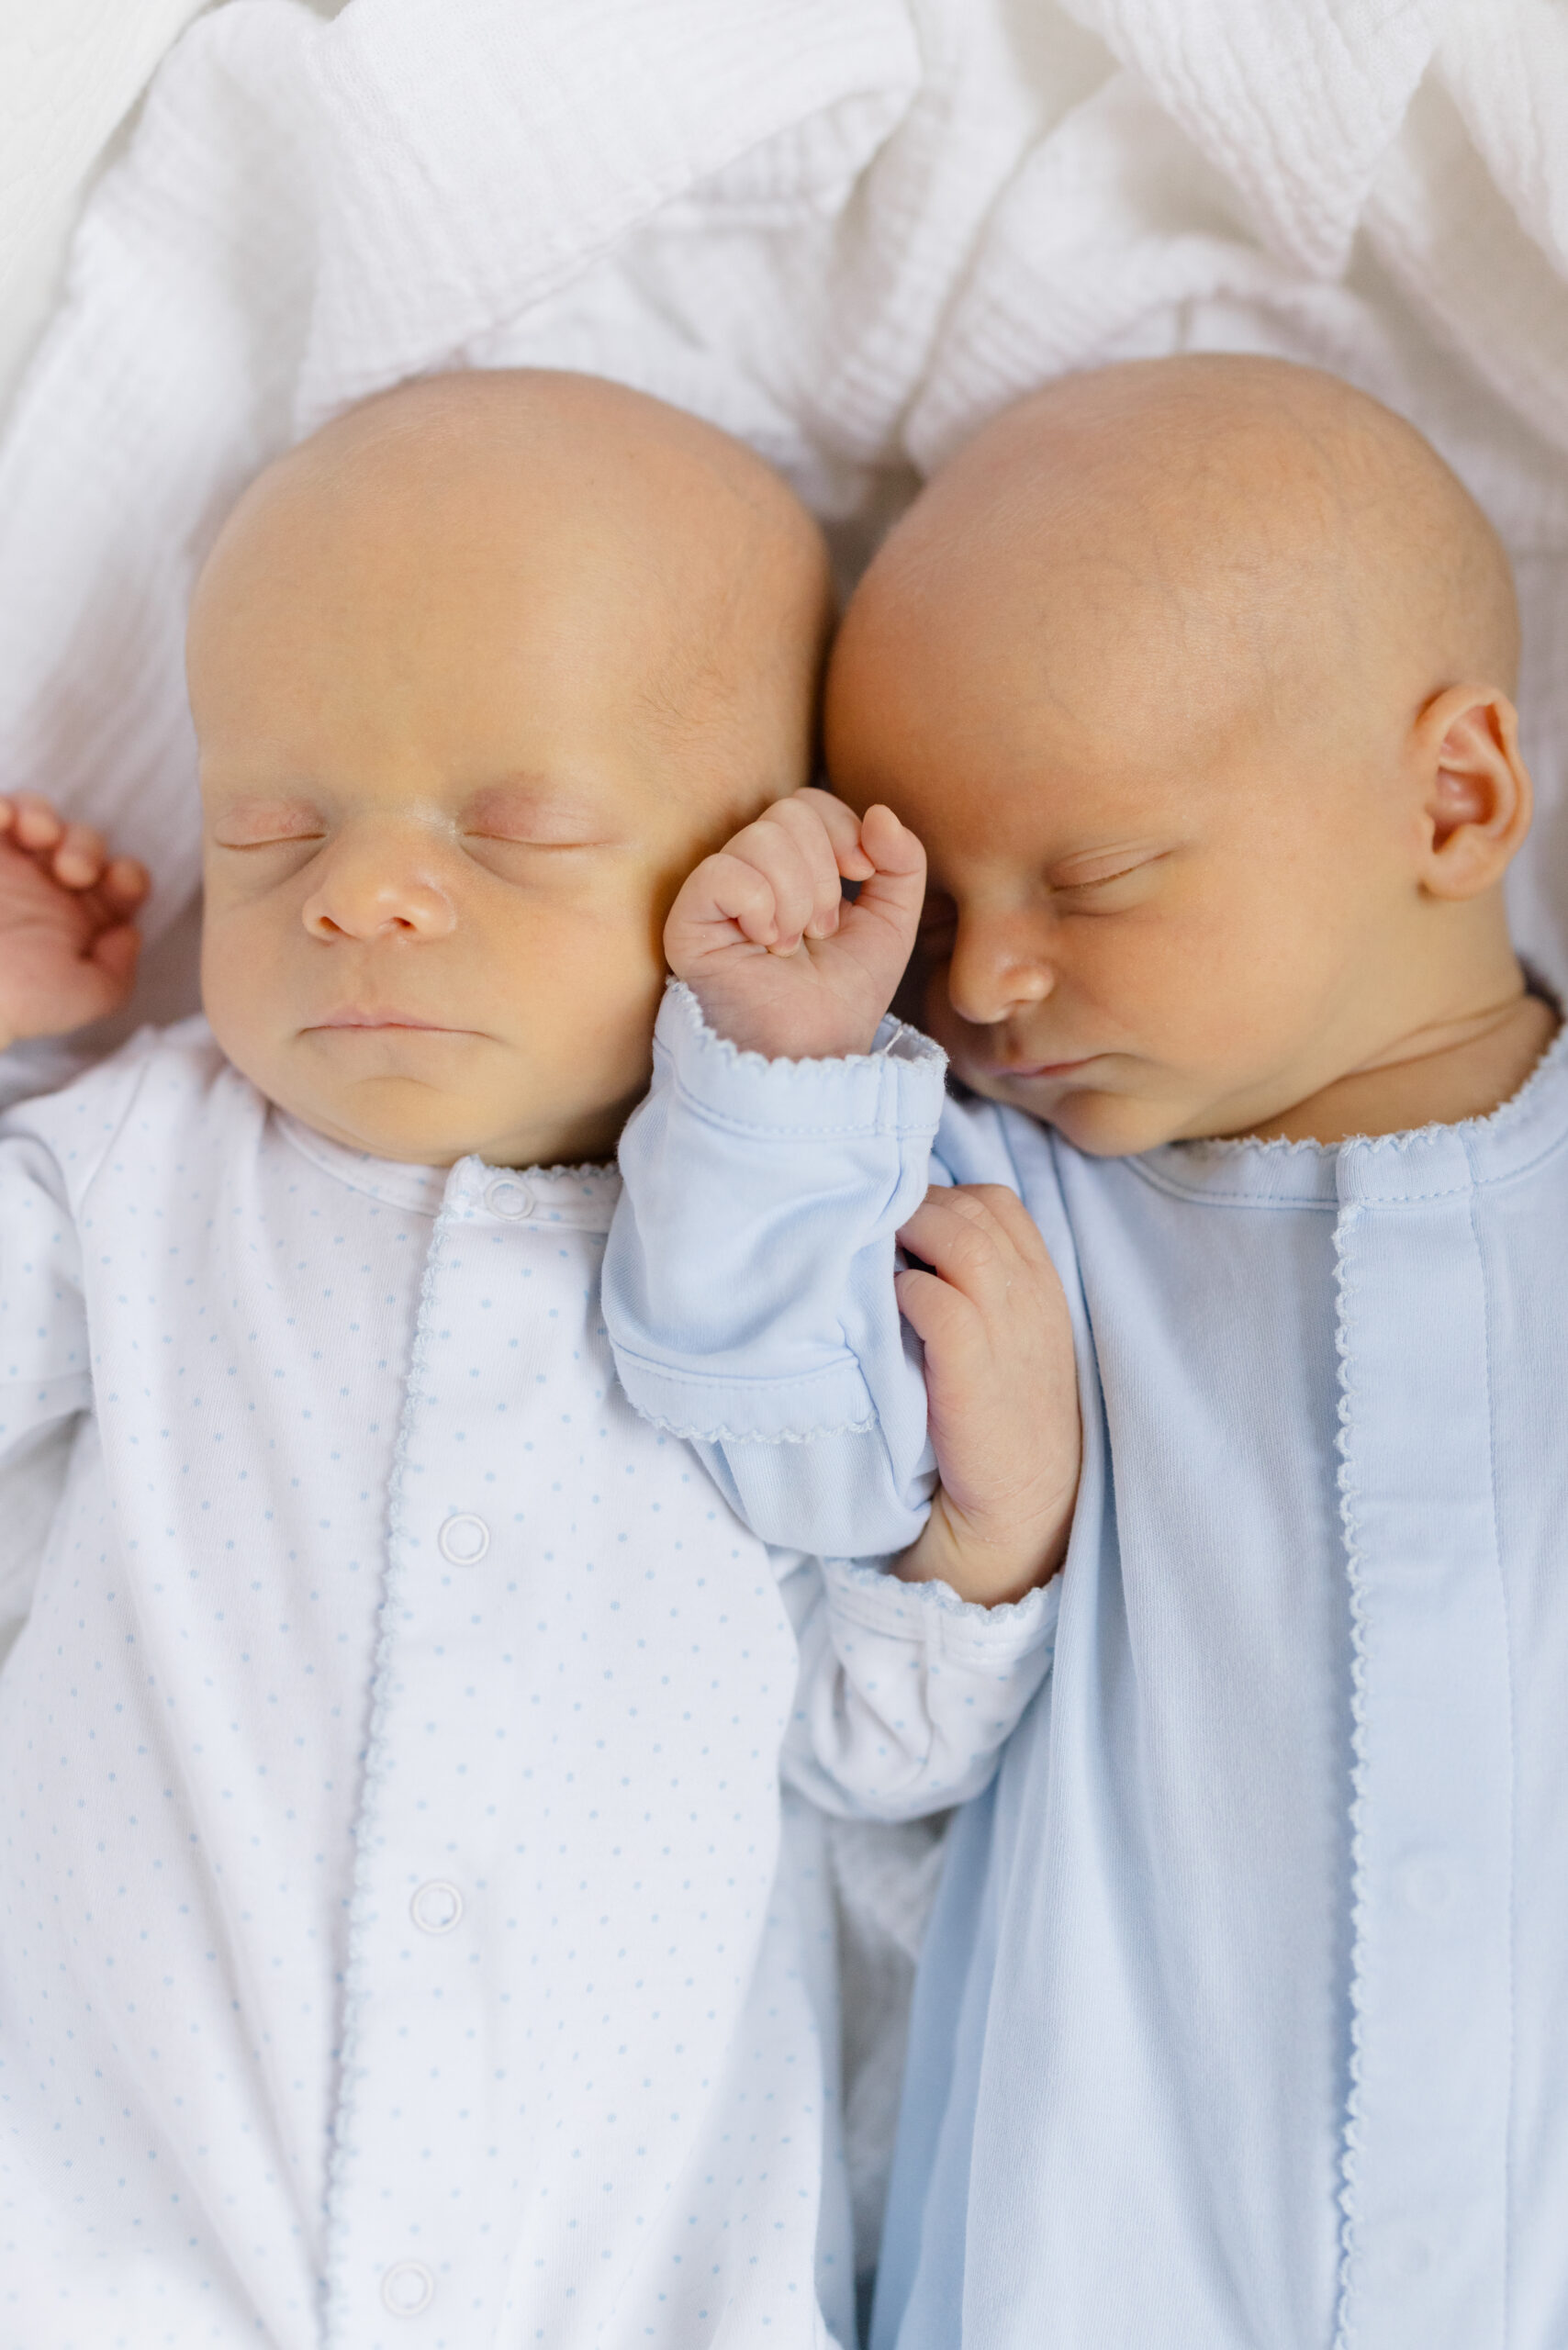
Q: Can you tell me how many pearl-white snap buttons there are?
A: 4